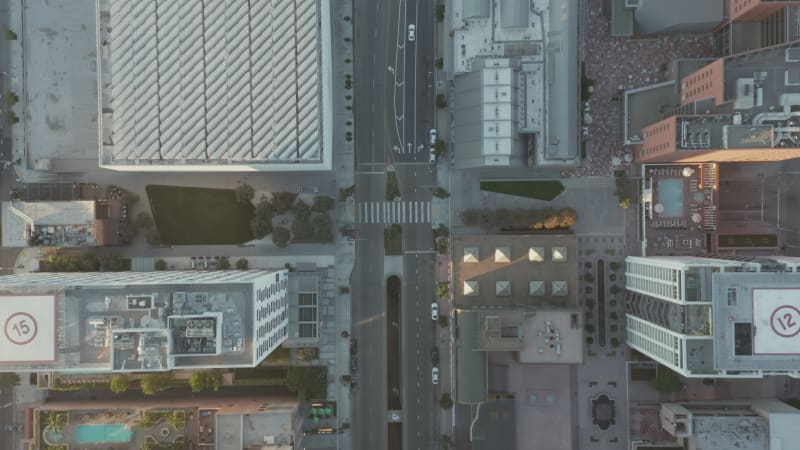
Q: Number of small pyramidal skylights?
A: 8